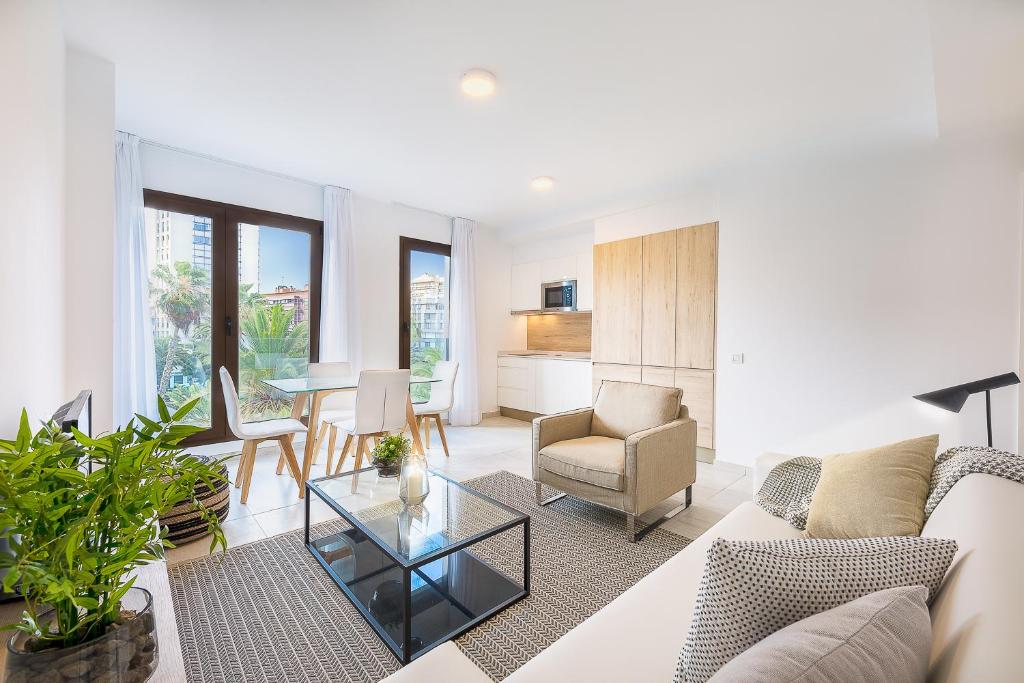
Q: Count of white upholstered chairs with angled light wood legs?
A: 4